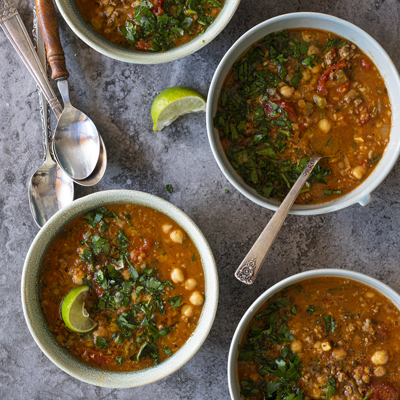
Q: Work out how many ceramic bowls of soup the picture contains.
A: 4